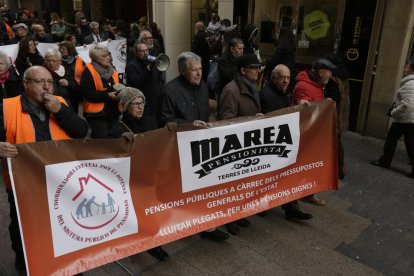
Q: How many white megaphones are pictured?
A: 1